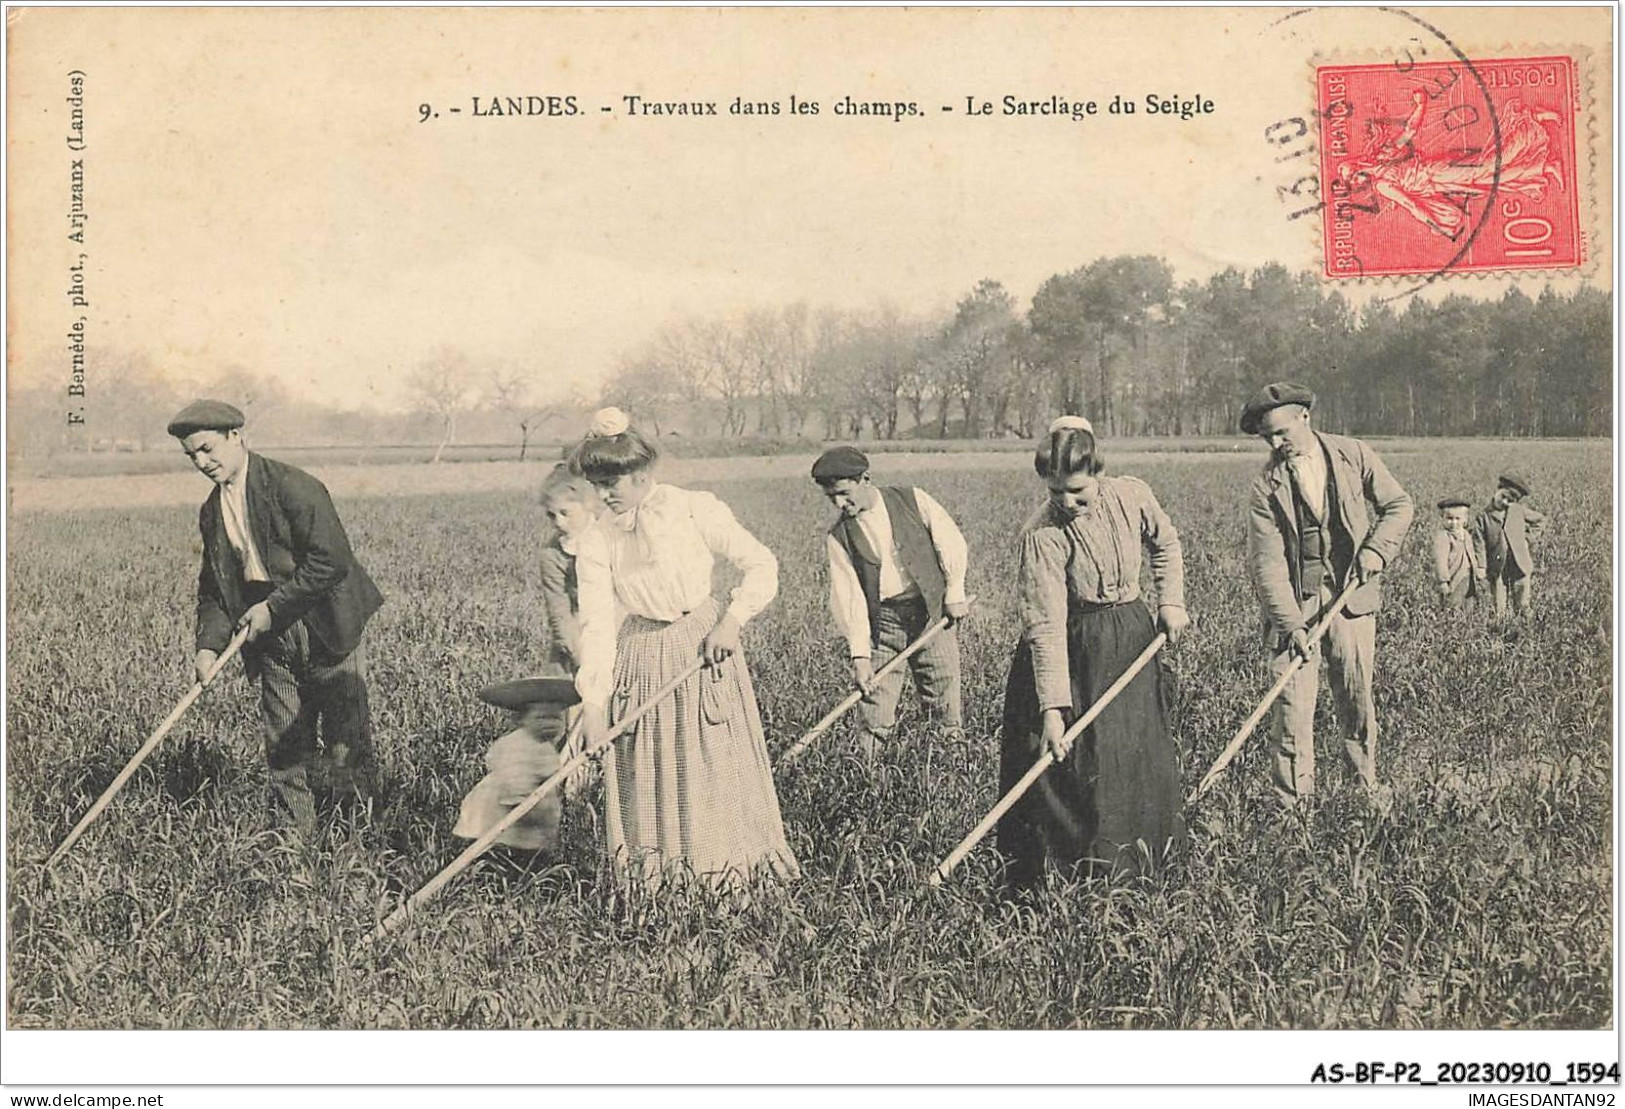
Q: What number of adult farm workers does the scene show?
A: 5